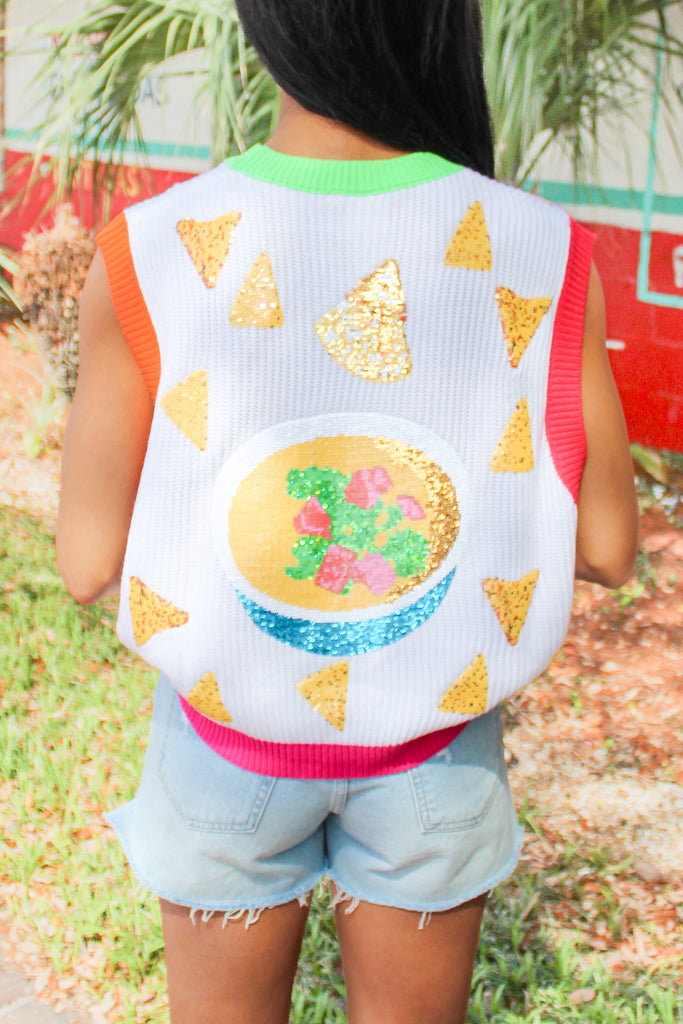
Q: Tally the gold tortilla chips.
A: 12